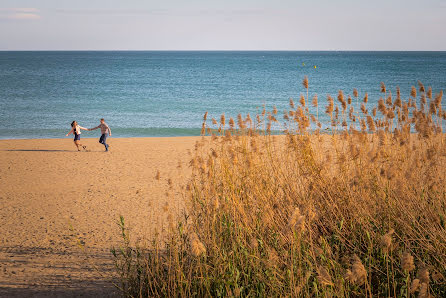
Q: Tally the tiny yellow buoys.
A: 2